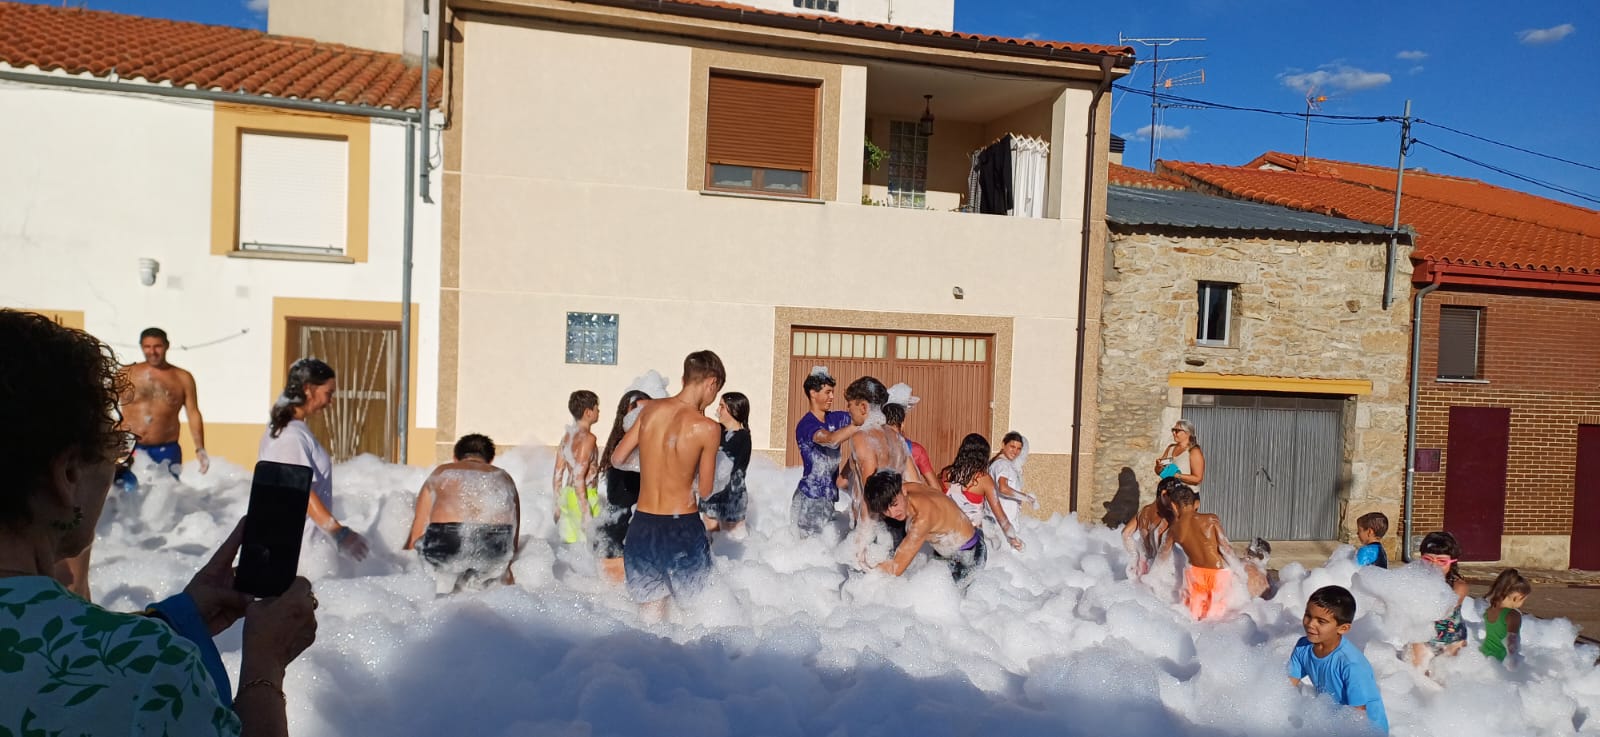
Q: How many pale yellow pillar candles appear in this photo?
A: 0